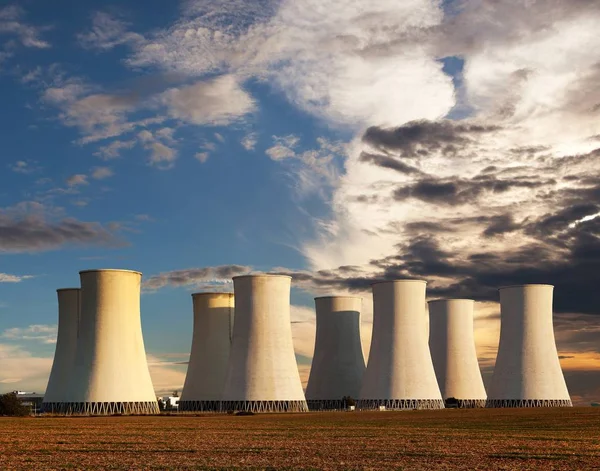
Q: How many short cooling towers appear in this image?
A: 4